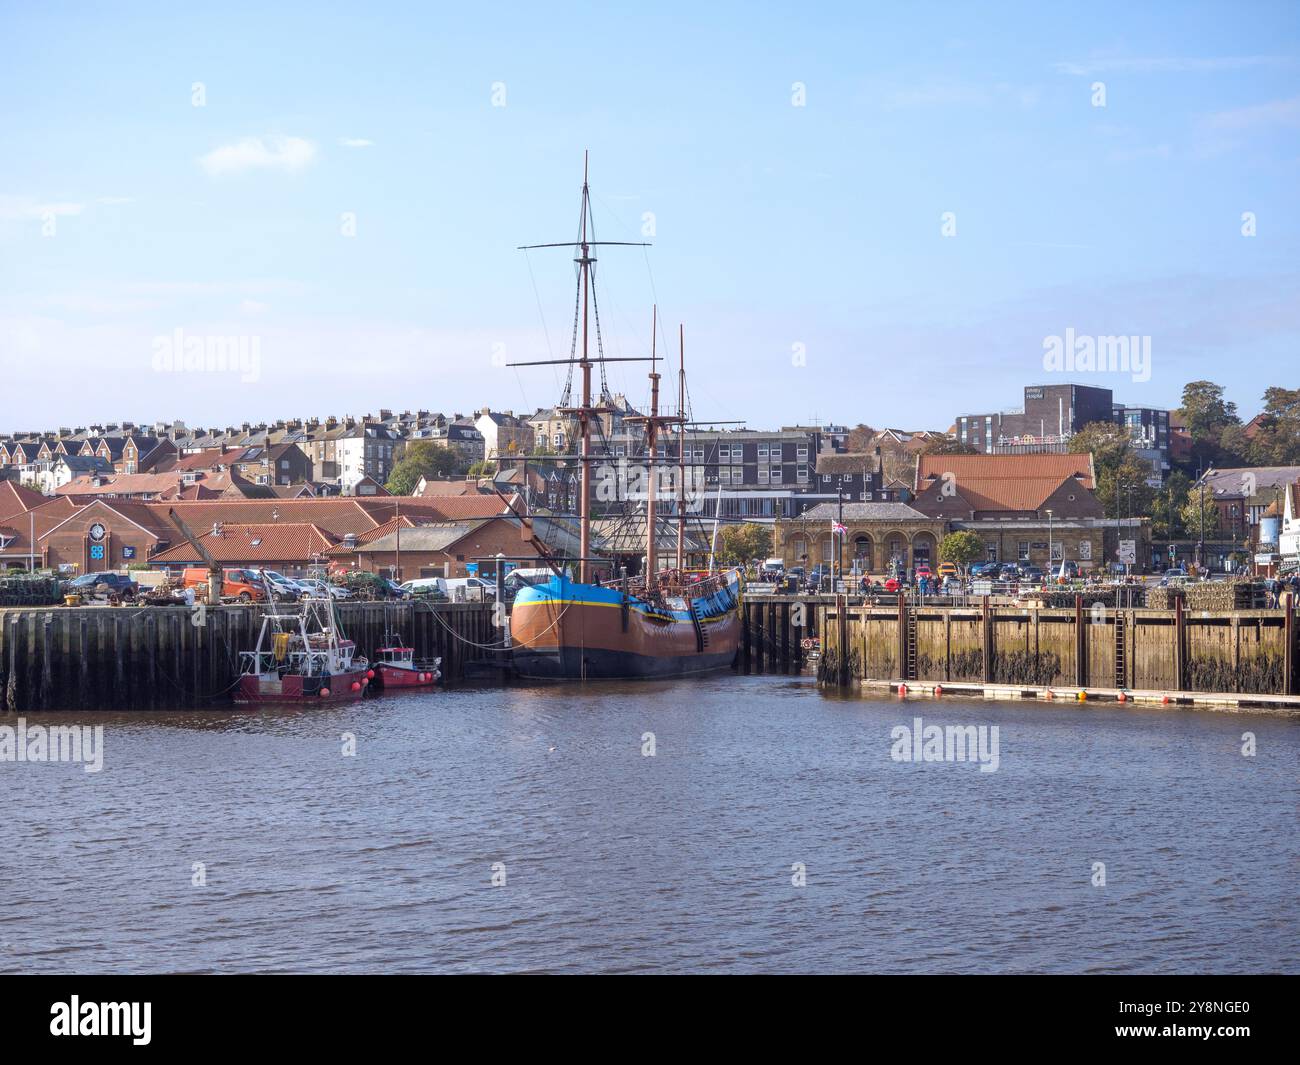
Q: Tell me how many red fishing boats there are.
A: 2